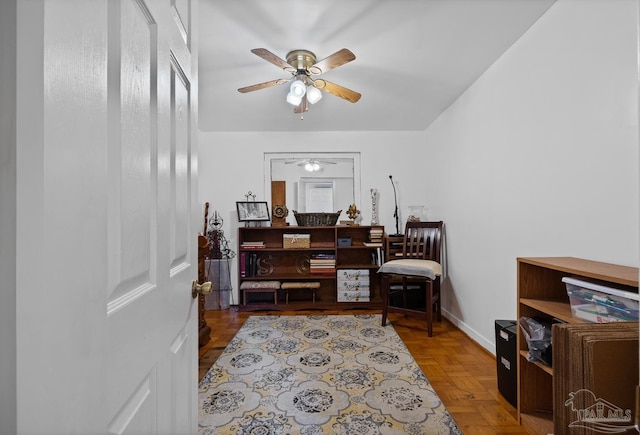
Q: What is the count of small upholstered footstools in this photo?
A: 2